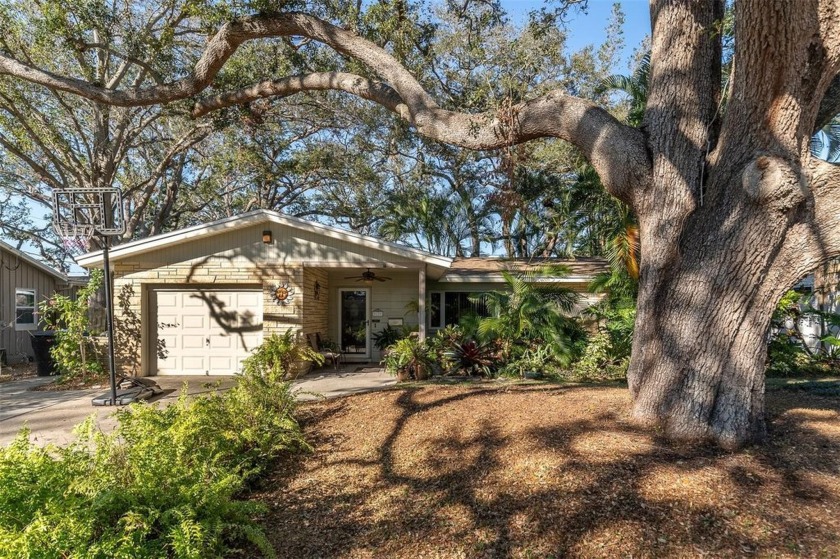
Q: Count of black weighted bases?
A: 1